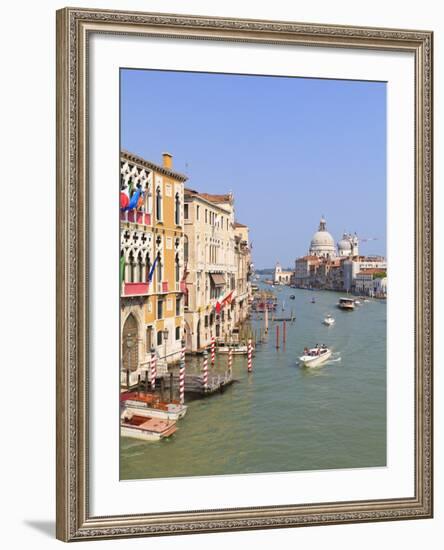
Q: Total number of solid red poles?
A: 2